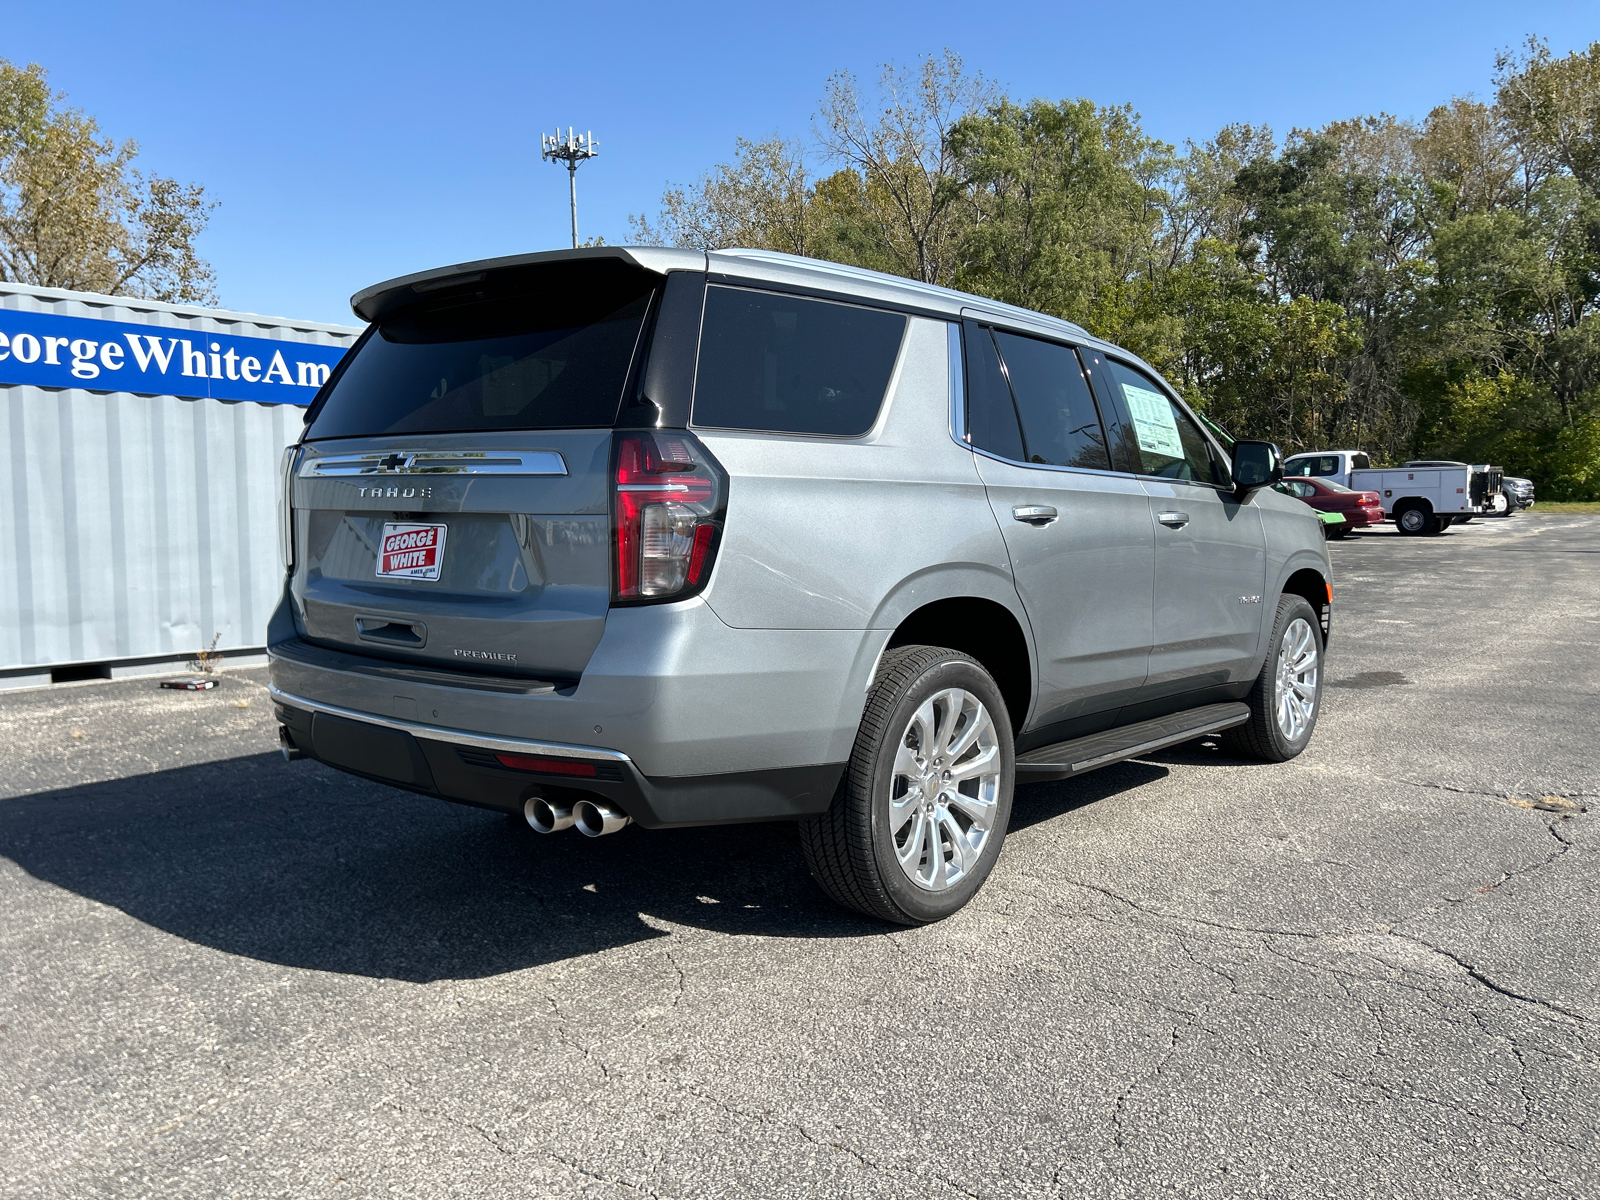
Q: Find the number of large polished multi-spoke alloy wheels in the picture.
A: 2